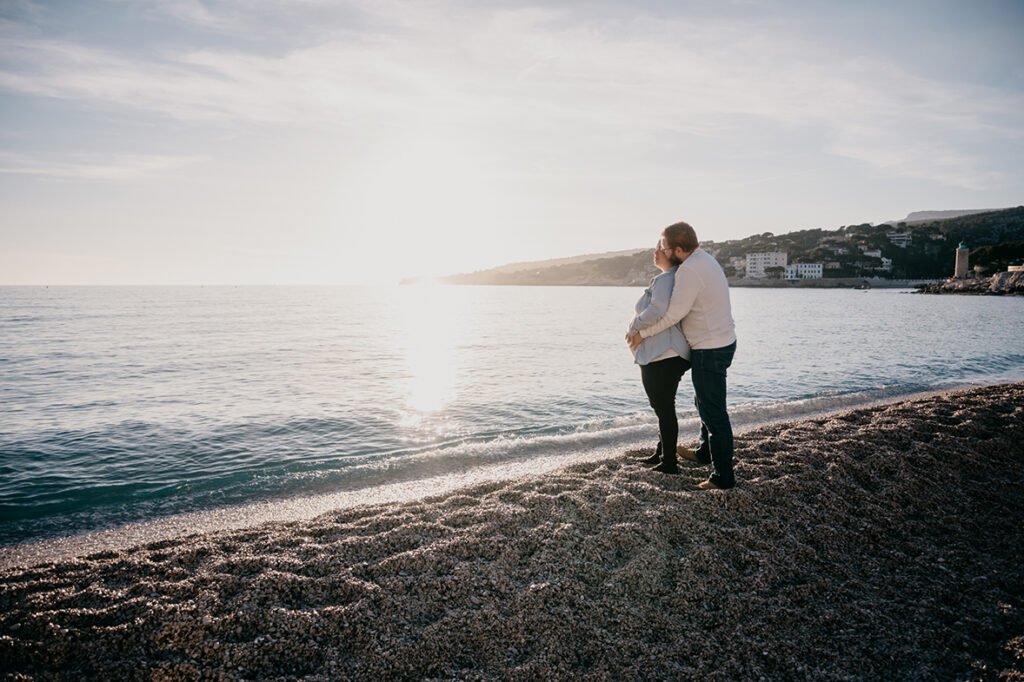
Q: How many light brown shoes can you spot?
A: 2